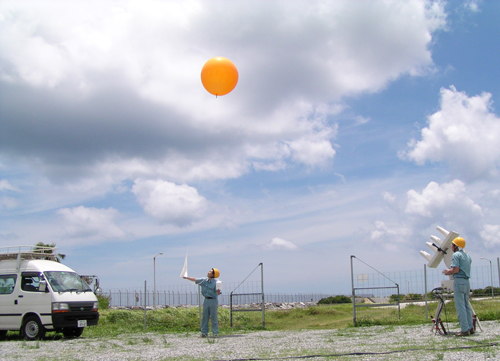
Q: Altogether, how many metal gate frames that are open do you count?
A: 2